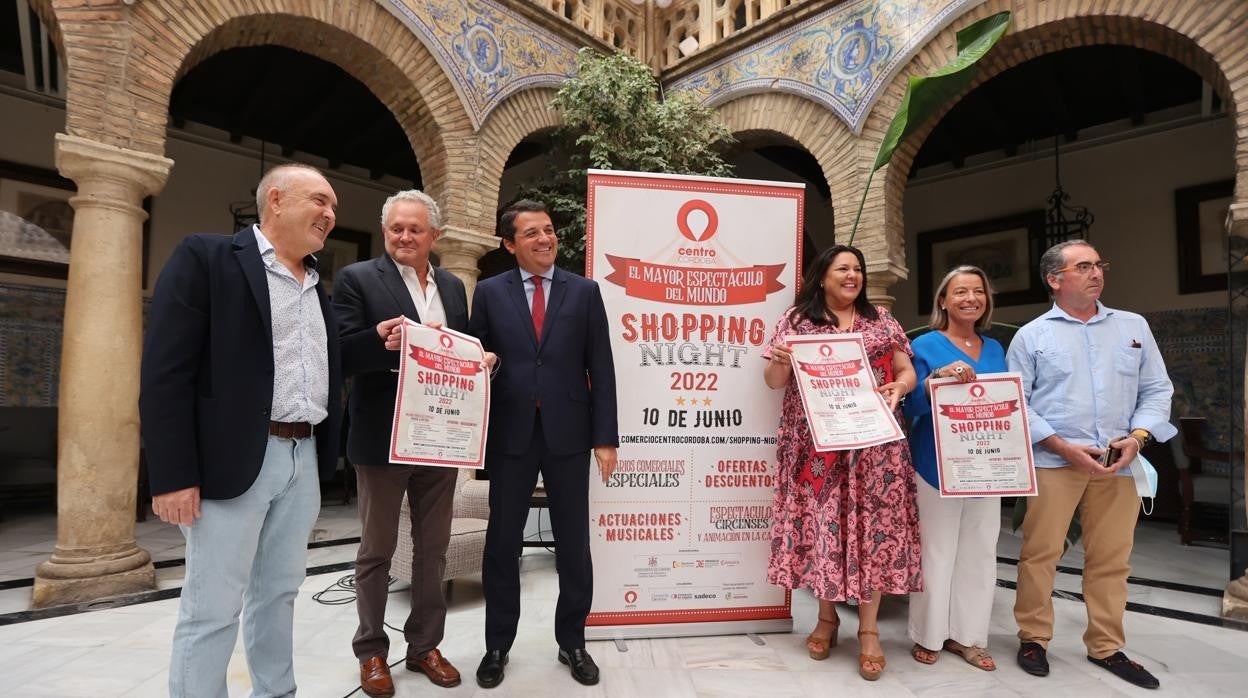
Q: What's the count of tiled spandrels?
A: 2